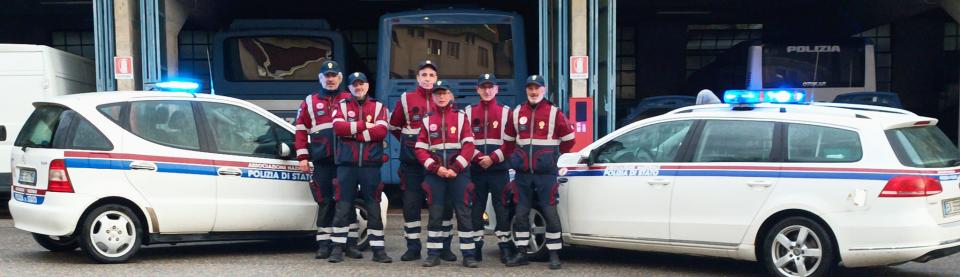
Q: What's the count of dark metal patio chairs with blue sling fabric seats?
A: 0